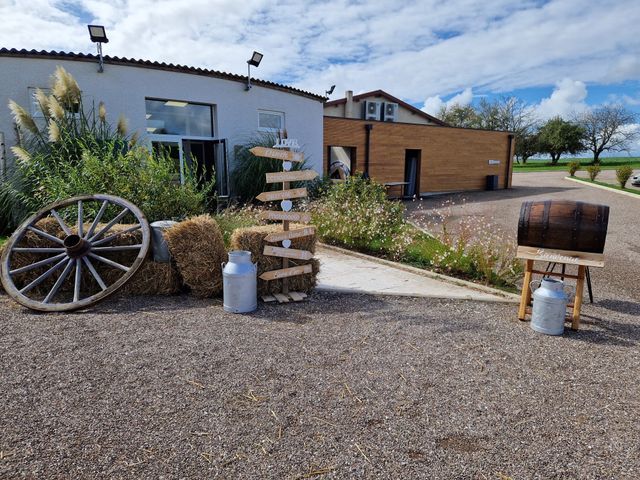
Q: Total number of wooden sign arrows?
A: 7